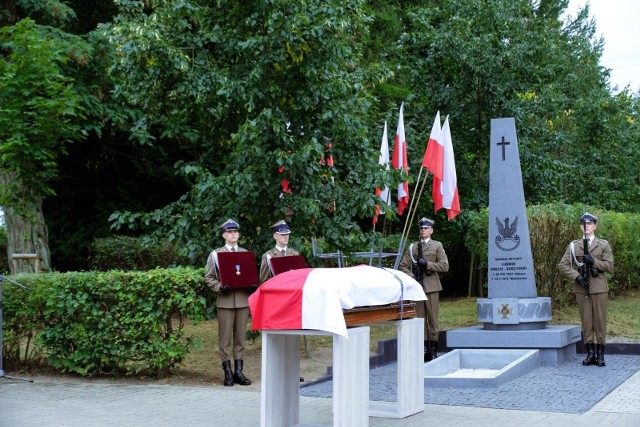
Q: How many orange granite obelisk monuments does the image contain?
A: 0